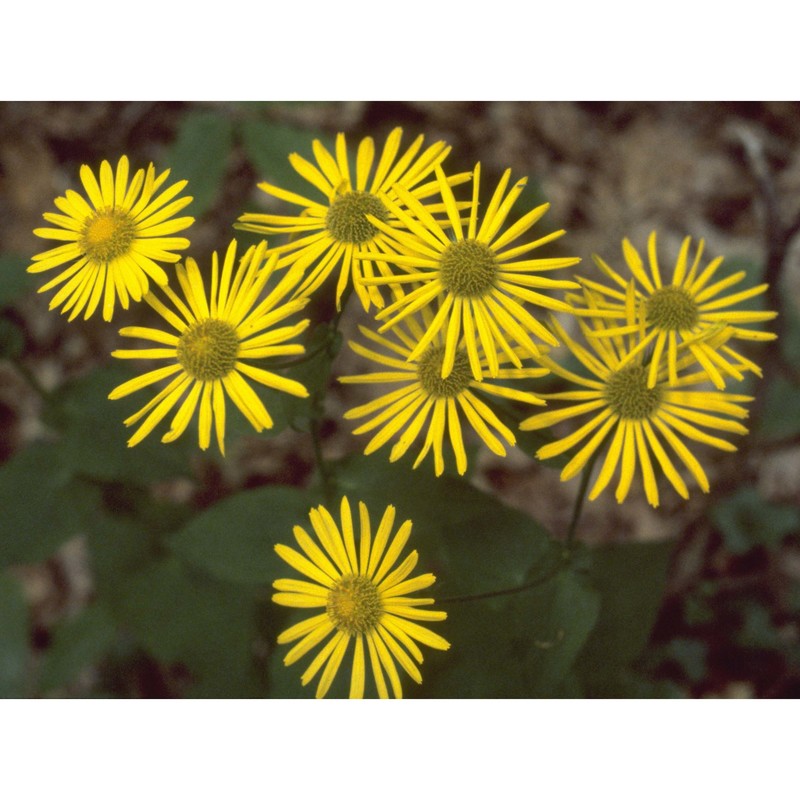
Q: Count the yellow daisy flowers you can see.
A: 8